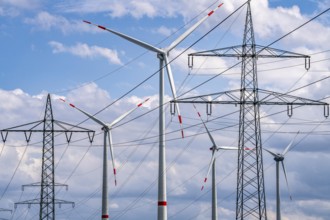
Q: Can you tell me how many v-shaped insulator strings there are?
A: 4